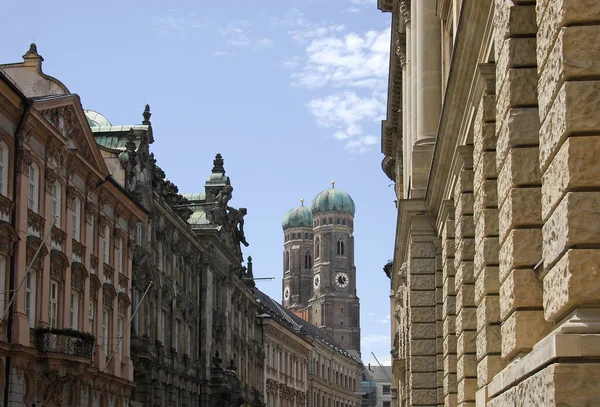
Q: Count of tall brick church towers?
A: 2